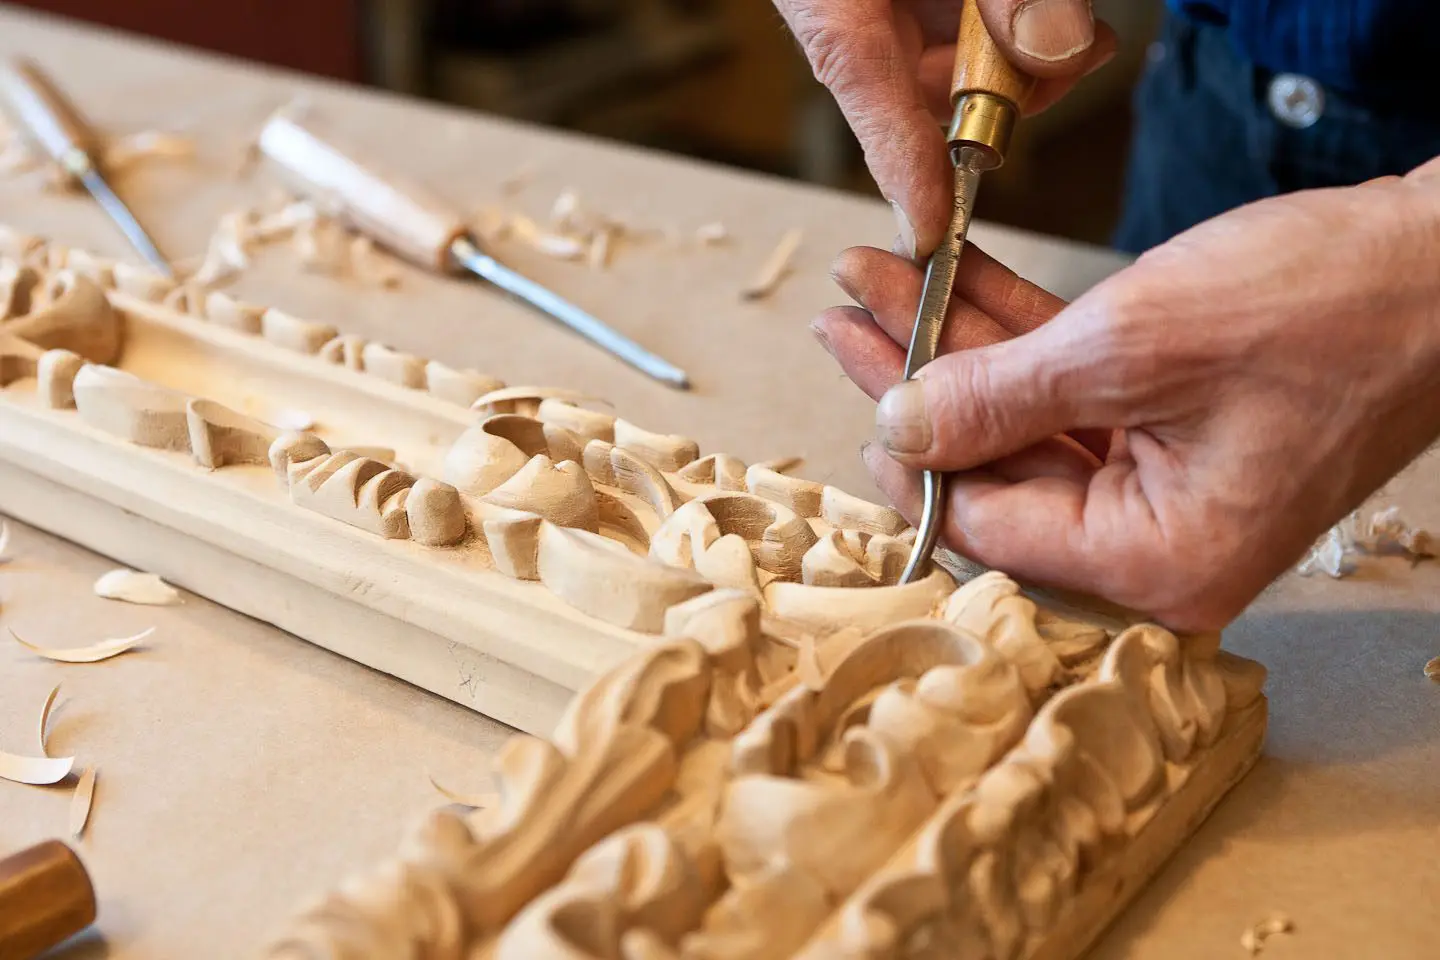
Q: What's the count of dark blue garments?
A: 2